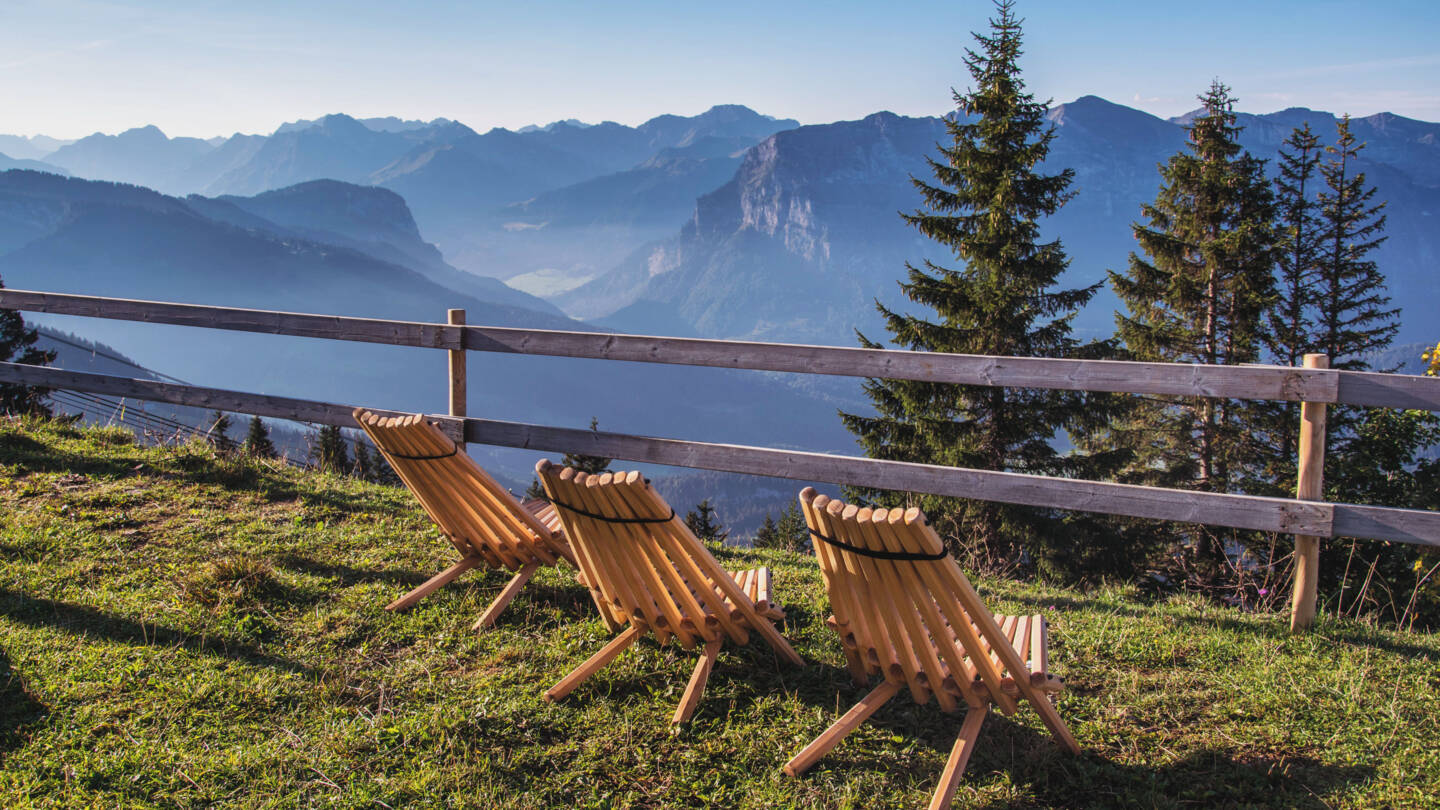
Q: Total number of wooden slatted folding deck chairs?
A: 3